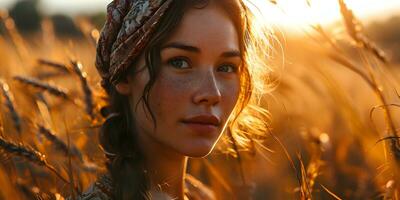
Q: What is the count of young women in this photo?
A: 1